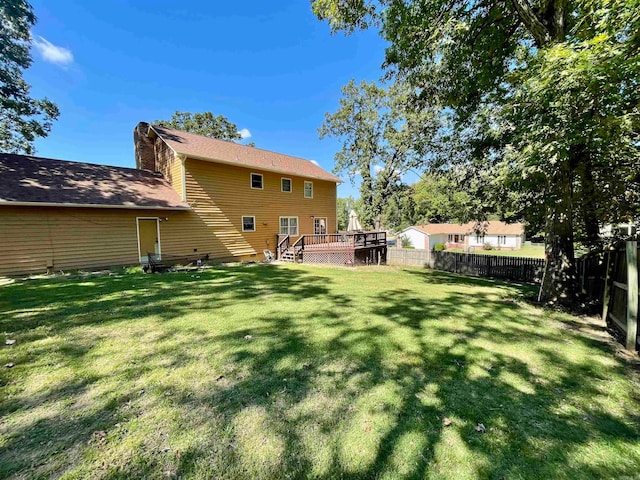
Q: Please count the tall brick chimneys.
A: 1